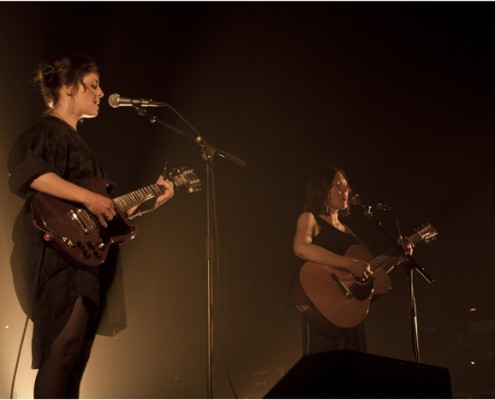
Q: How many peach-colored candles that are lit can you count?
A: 0